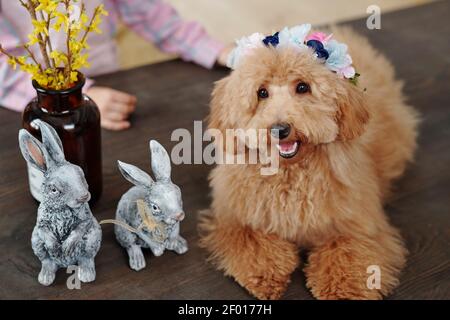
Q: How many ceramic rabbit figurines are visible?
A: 2